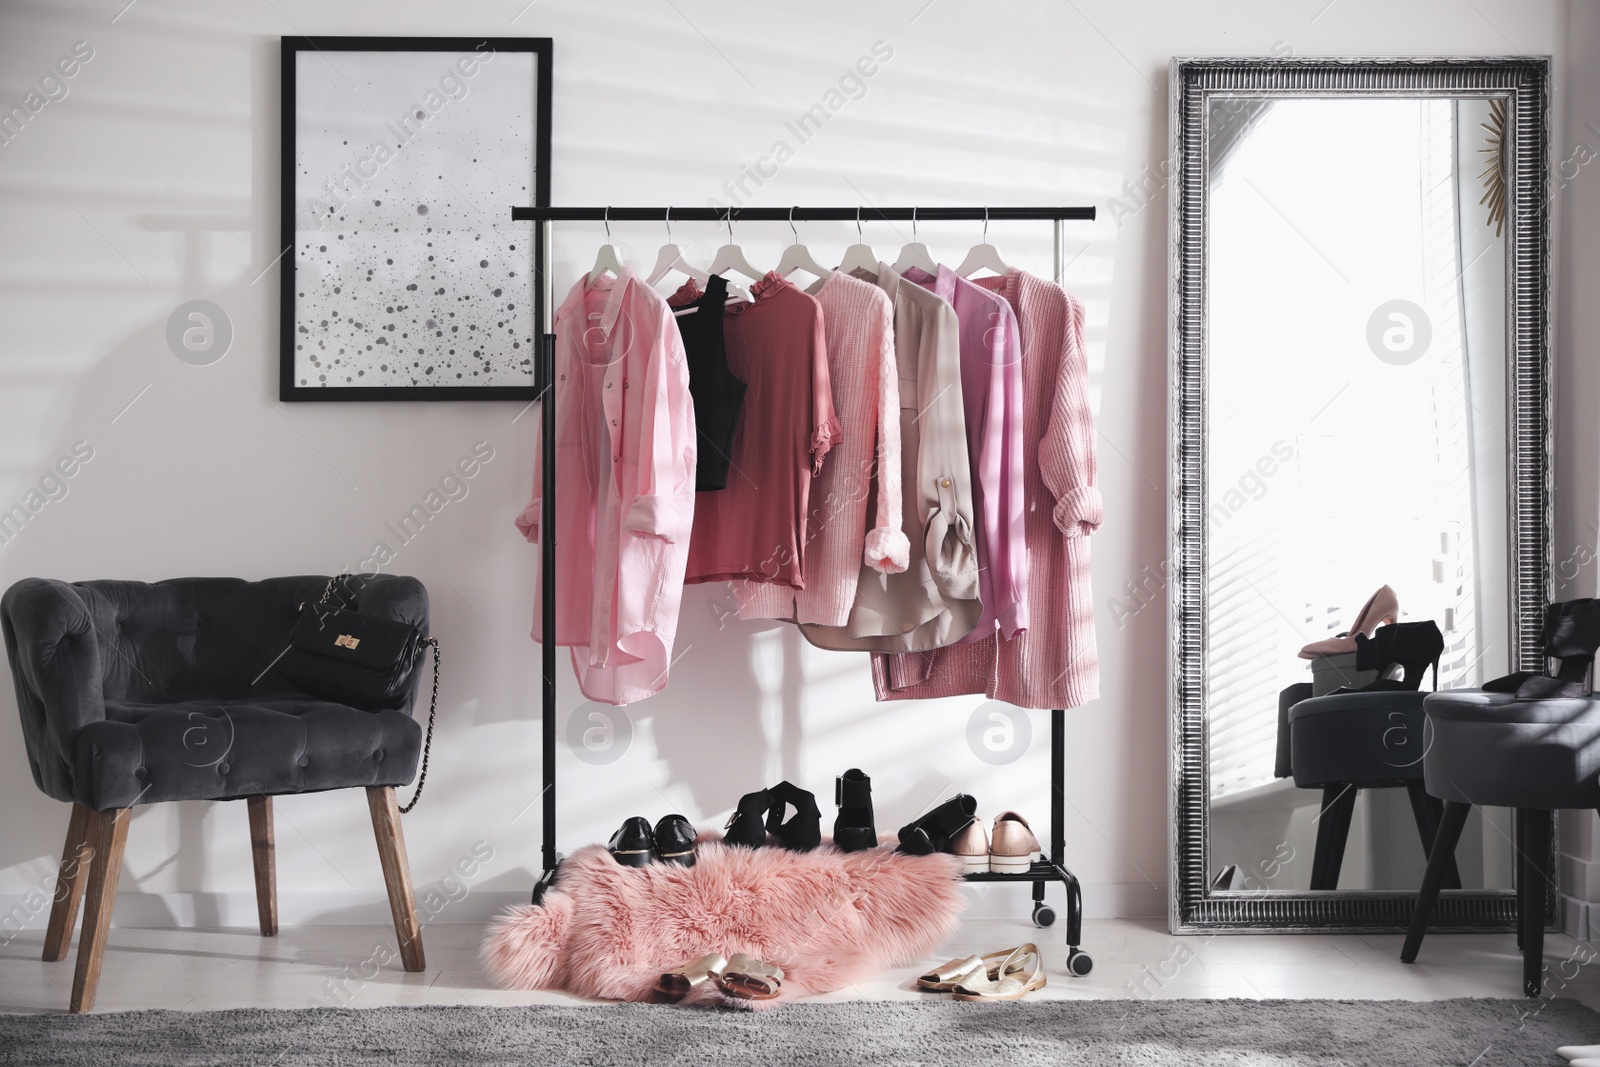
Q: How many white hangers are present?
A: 7